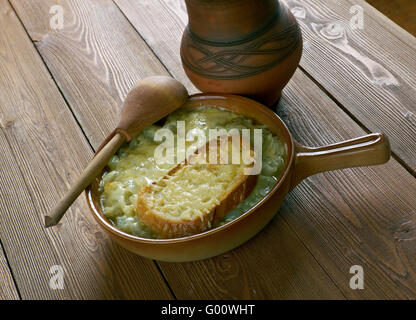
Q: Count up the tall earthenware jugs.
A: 1